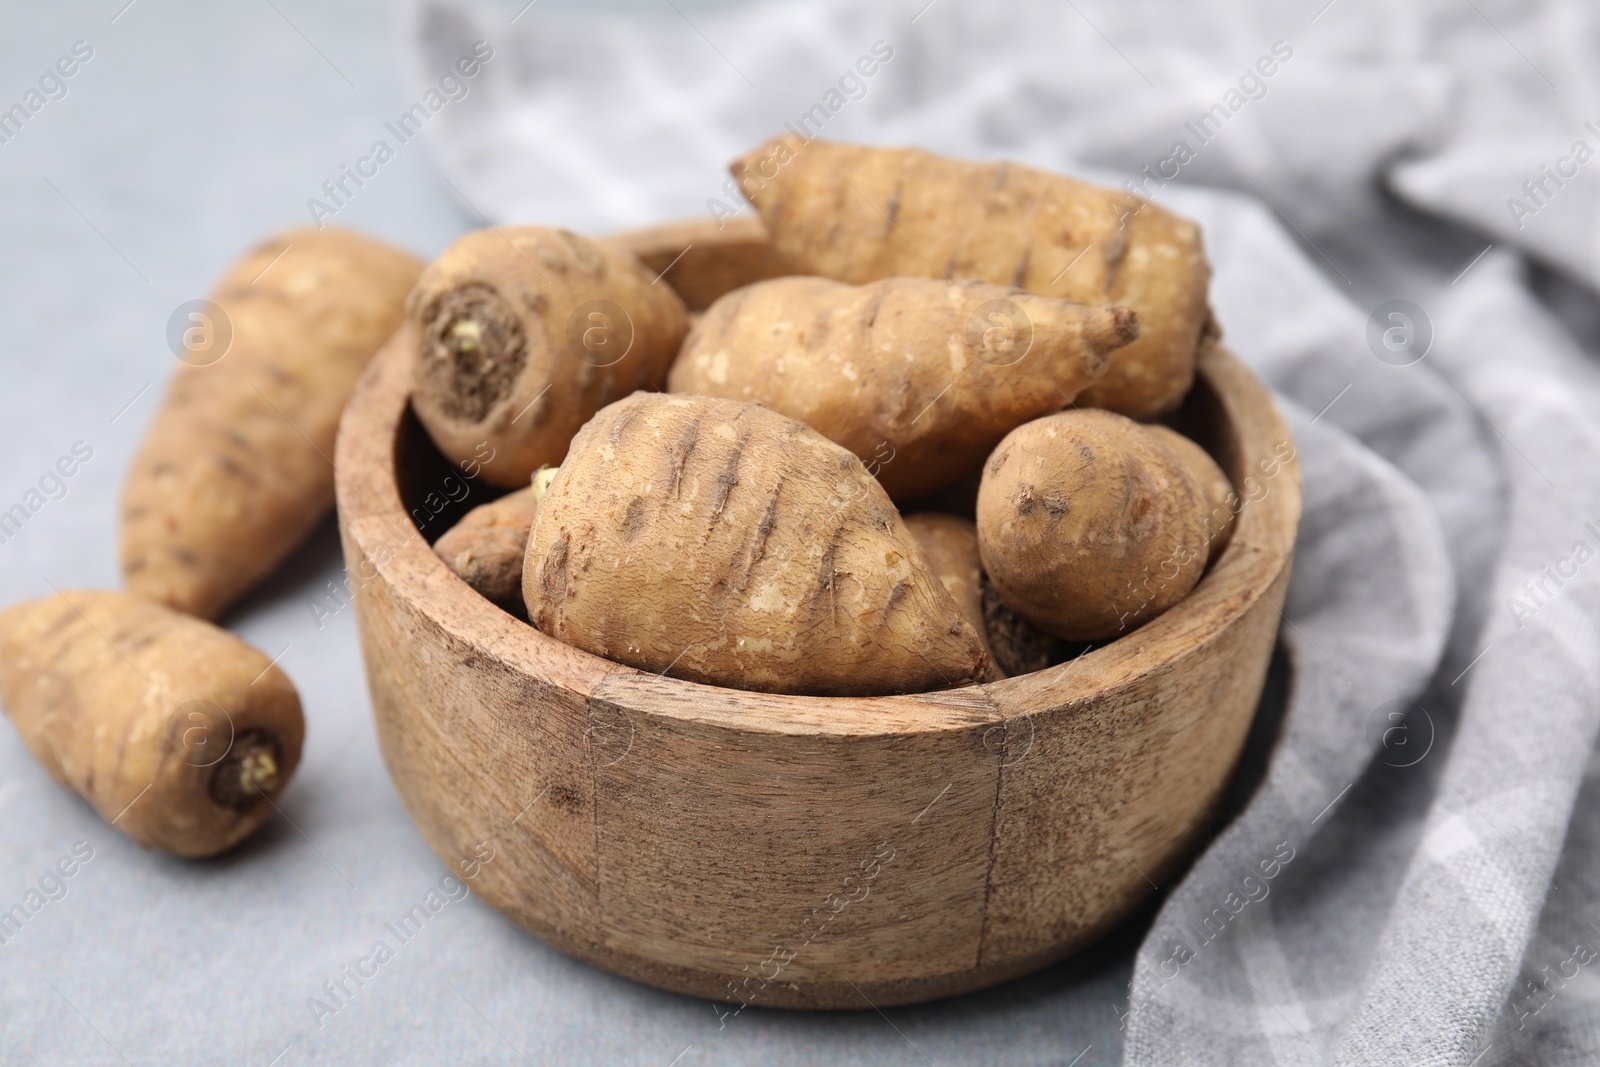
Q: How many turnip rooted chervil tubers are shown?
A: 9